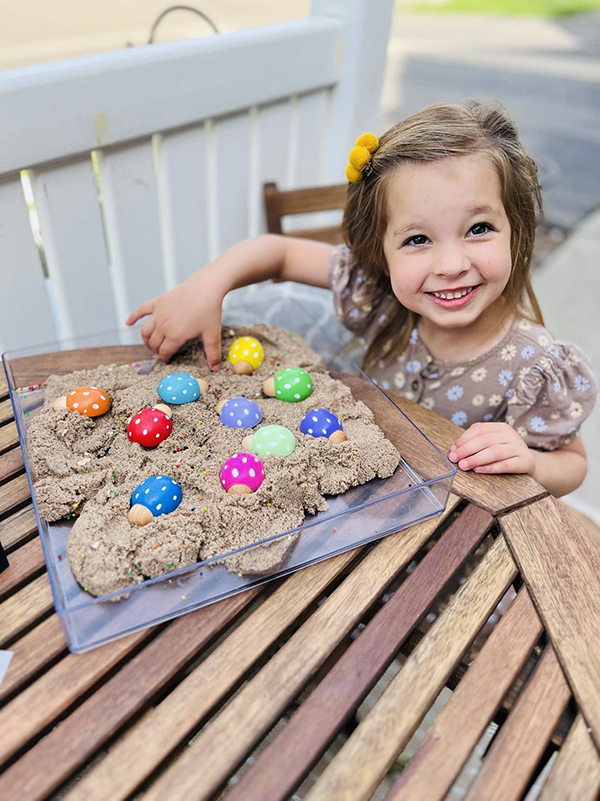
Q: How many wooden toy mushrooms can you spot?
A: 10